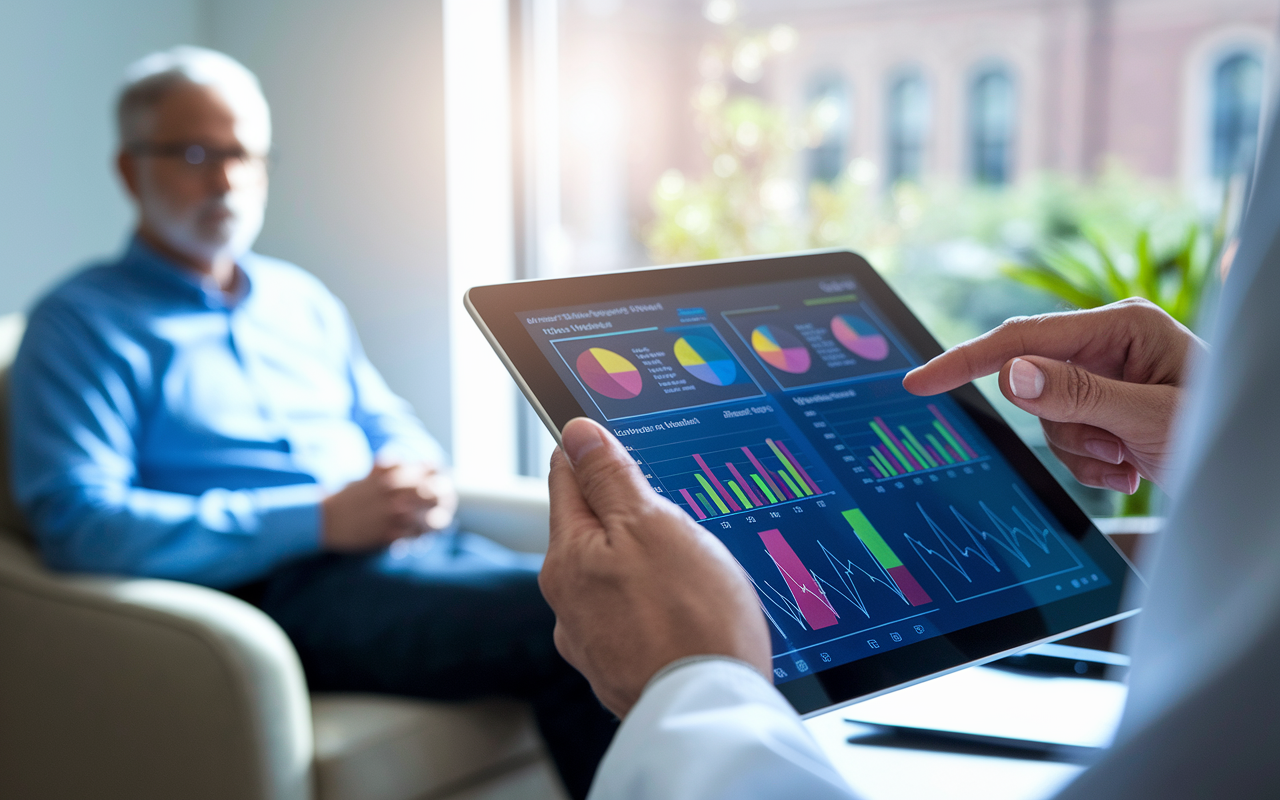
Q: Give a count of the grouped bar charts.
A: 2